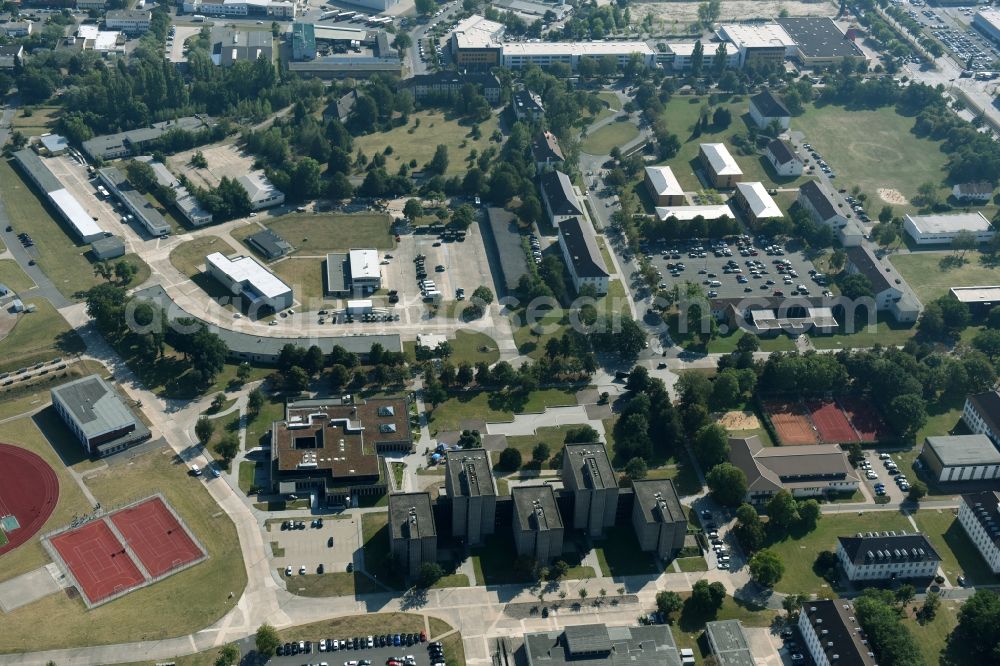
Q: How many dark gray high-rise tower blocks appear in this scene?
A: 5